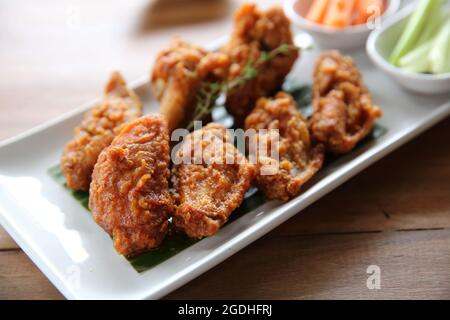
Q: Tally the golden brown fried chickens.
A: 7